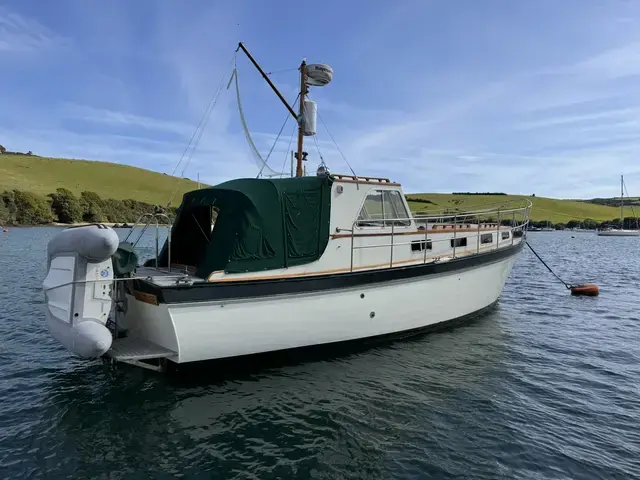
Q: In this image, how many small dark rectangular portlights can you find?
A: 4